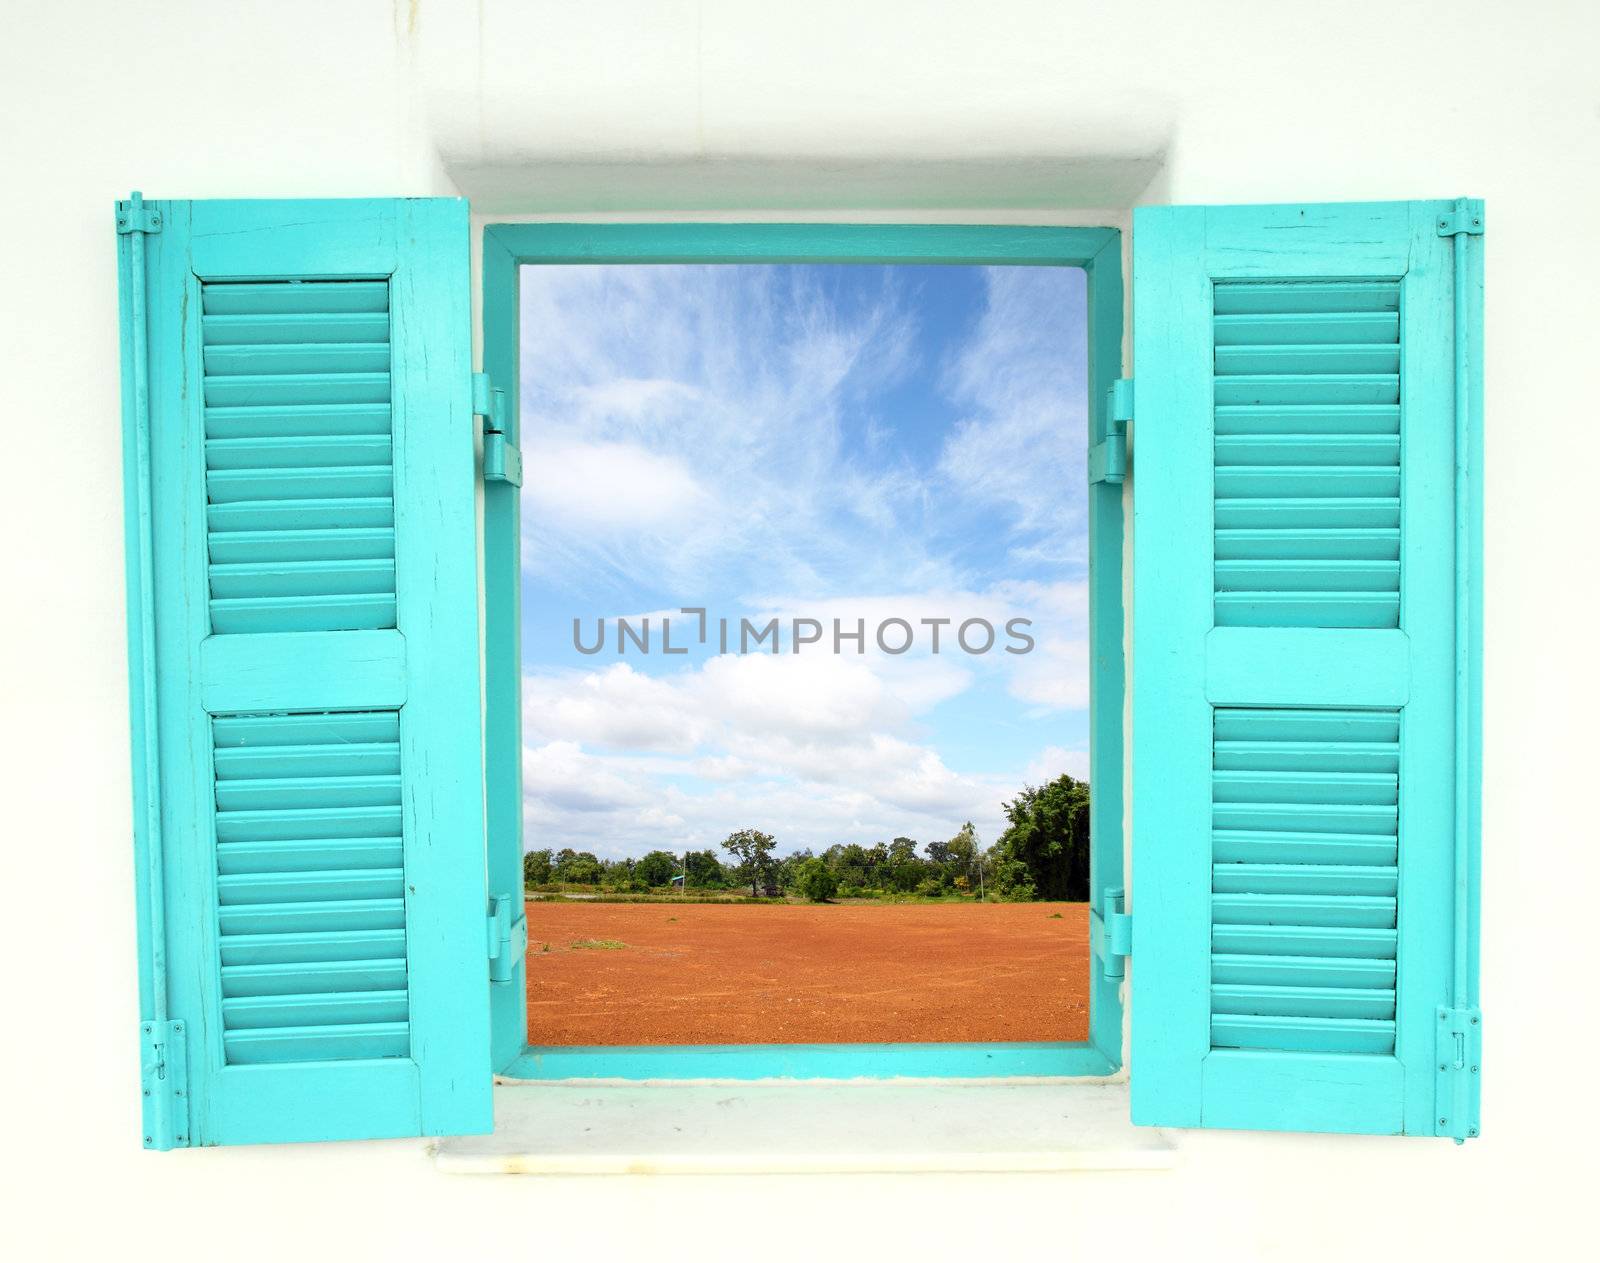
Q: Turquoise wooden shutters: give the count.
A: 2